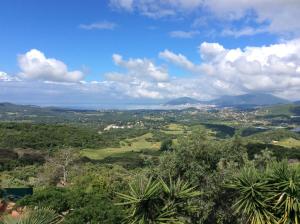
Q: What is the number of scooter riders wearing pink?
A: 0